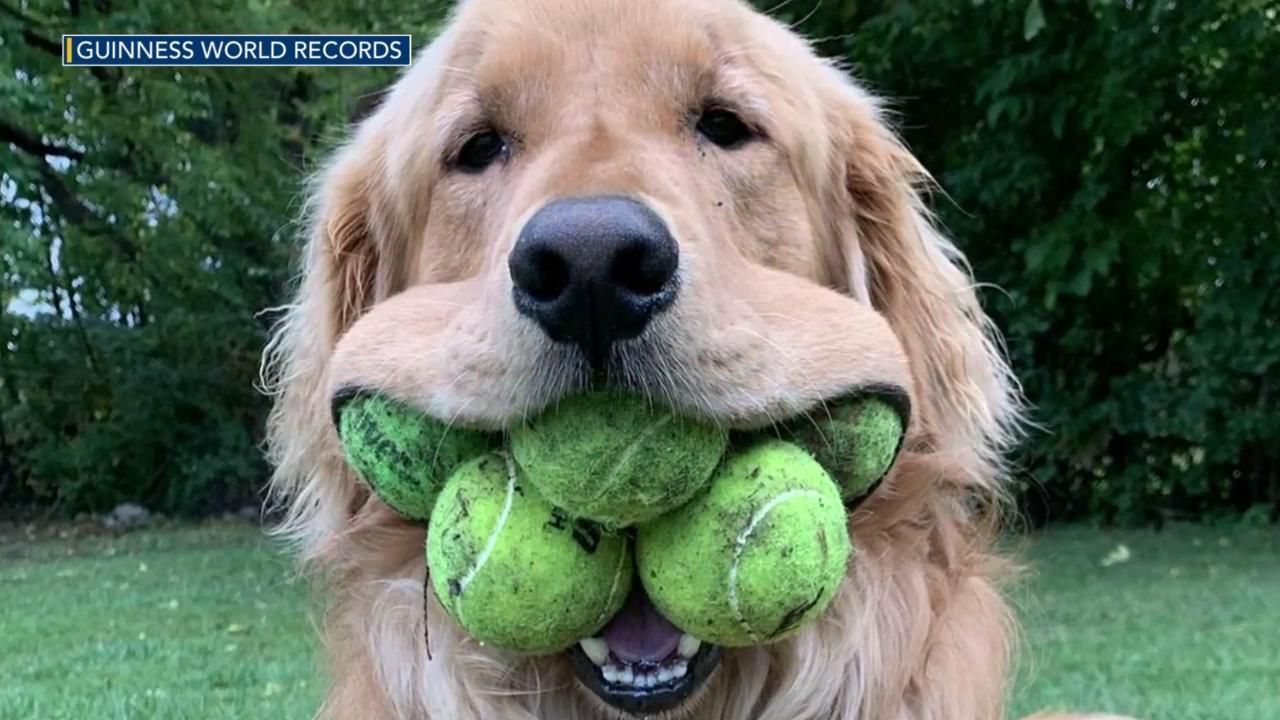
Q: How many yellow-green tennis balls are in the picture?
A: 5